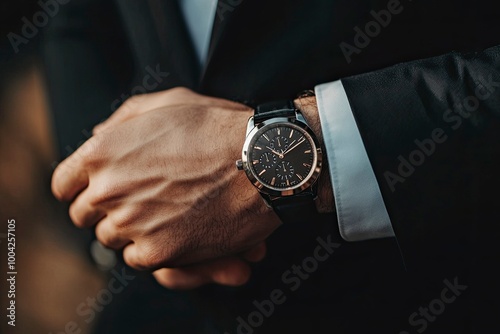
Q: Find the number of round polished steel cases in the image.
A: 1